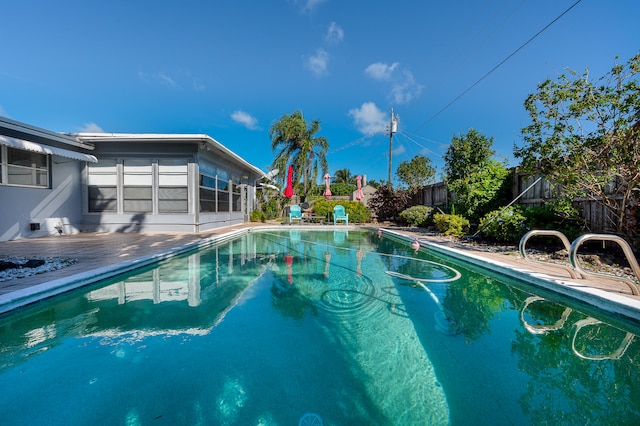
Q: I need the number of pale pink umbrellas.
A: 2